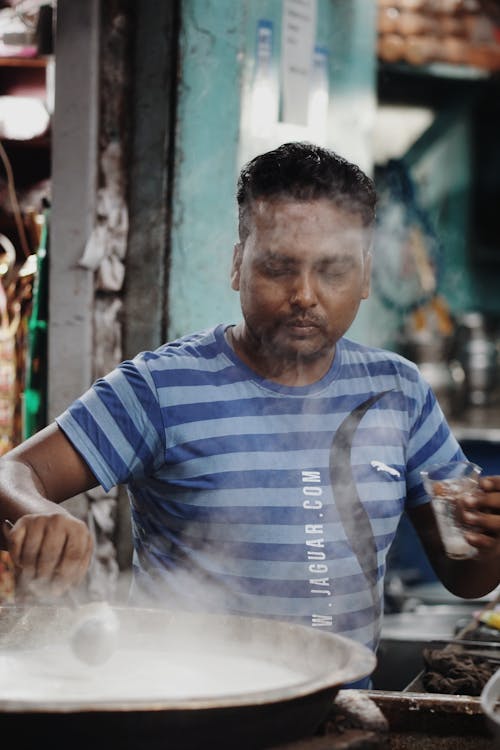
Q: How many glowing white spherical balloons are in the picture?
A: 0